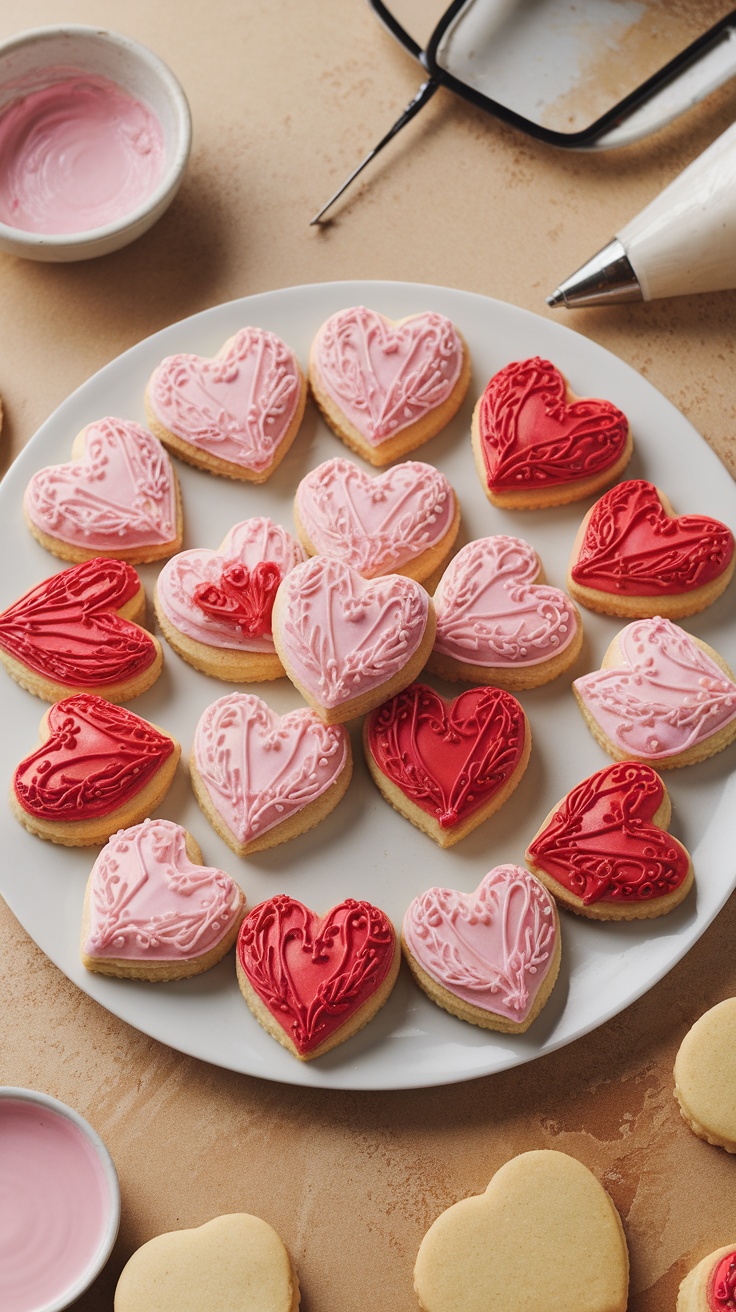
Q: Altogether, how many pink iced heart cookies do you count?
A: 11